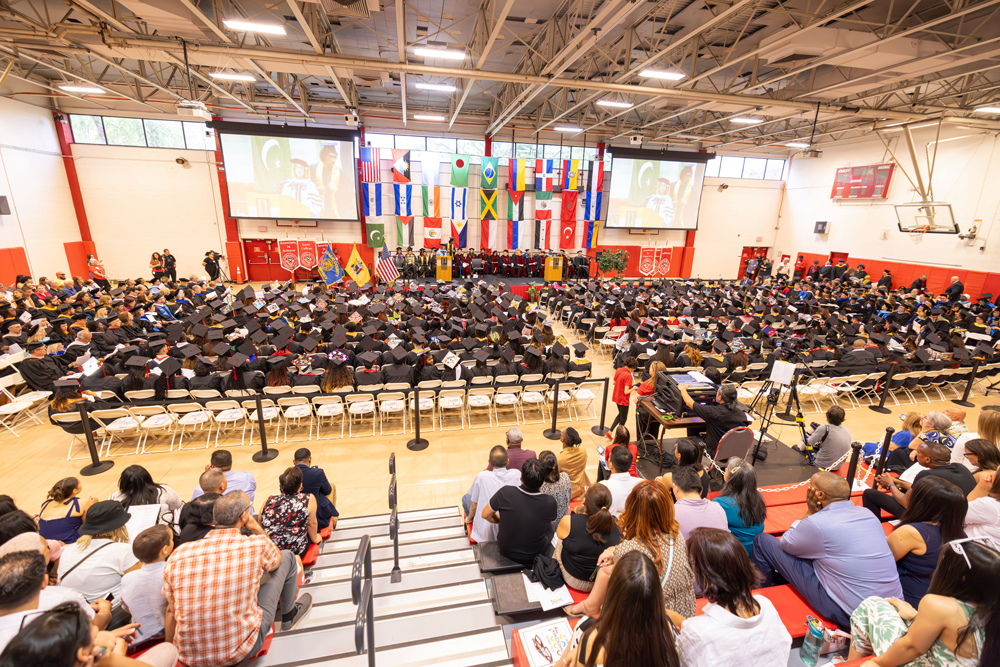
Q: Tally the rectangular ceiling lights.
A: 12